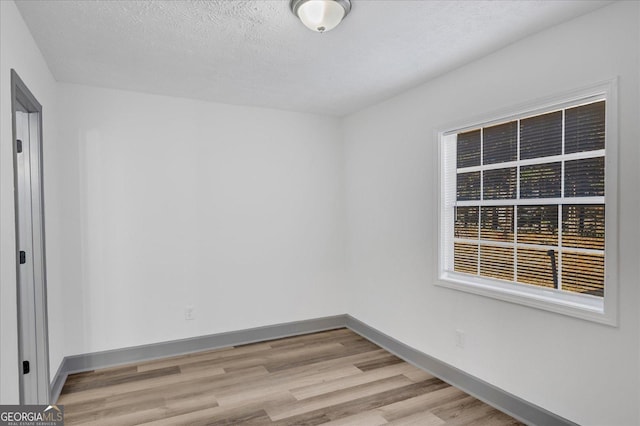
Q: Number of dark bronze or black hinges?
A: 3